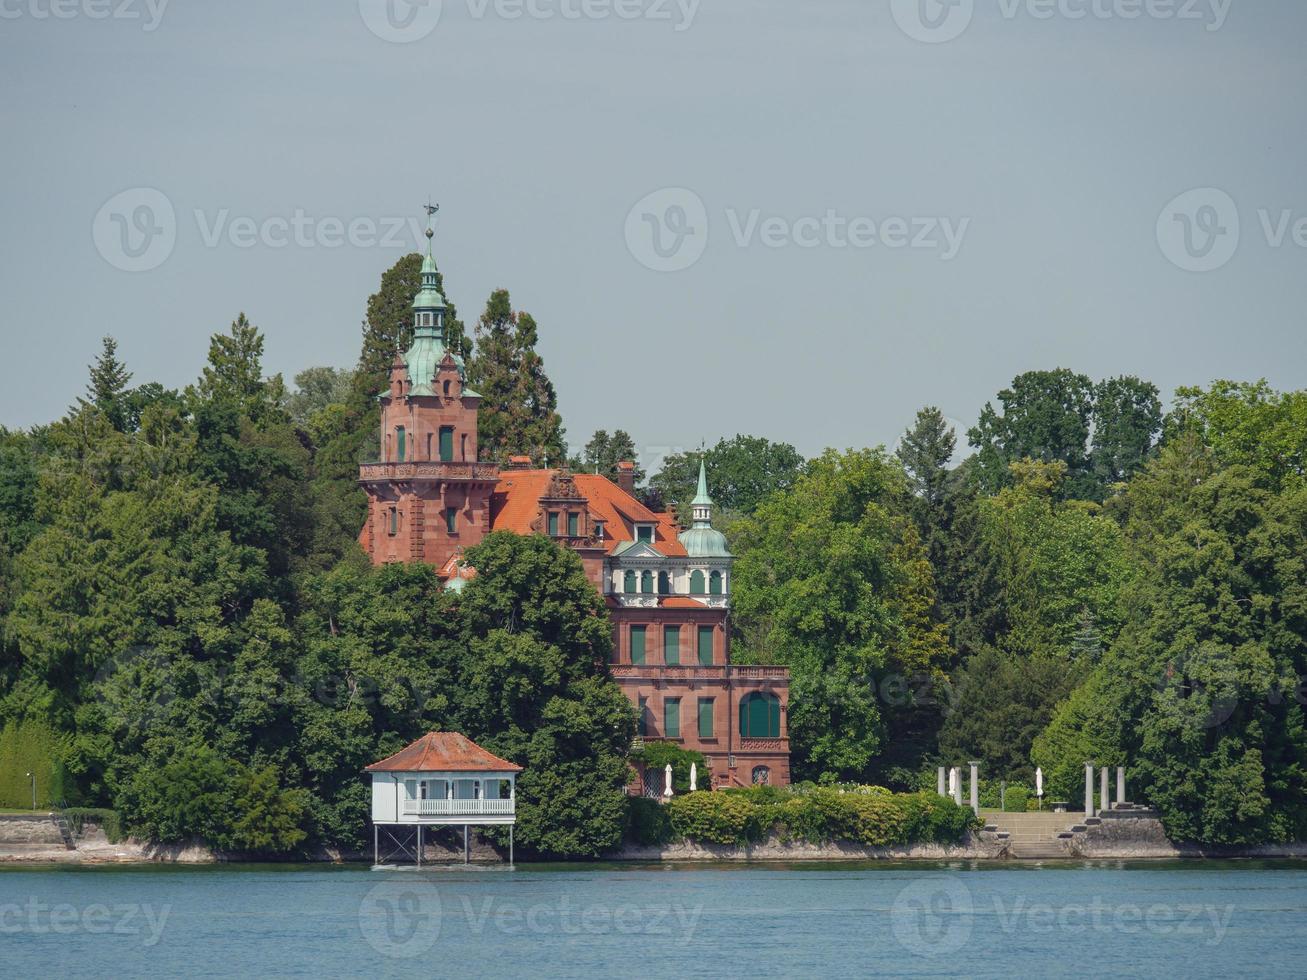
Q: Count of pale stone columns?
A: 6